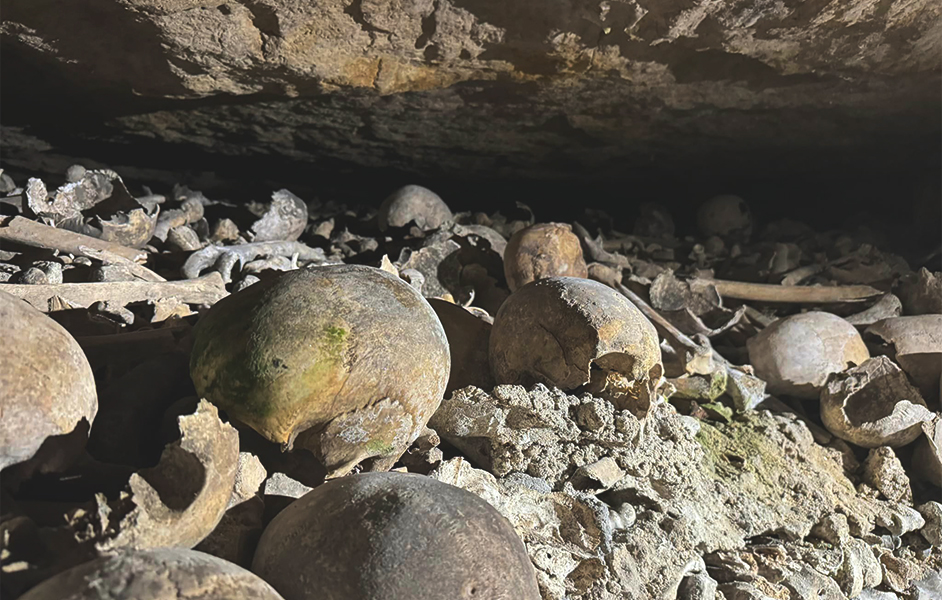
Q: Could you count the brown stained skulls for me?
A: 1